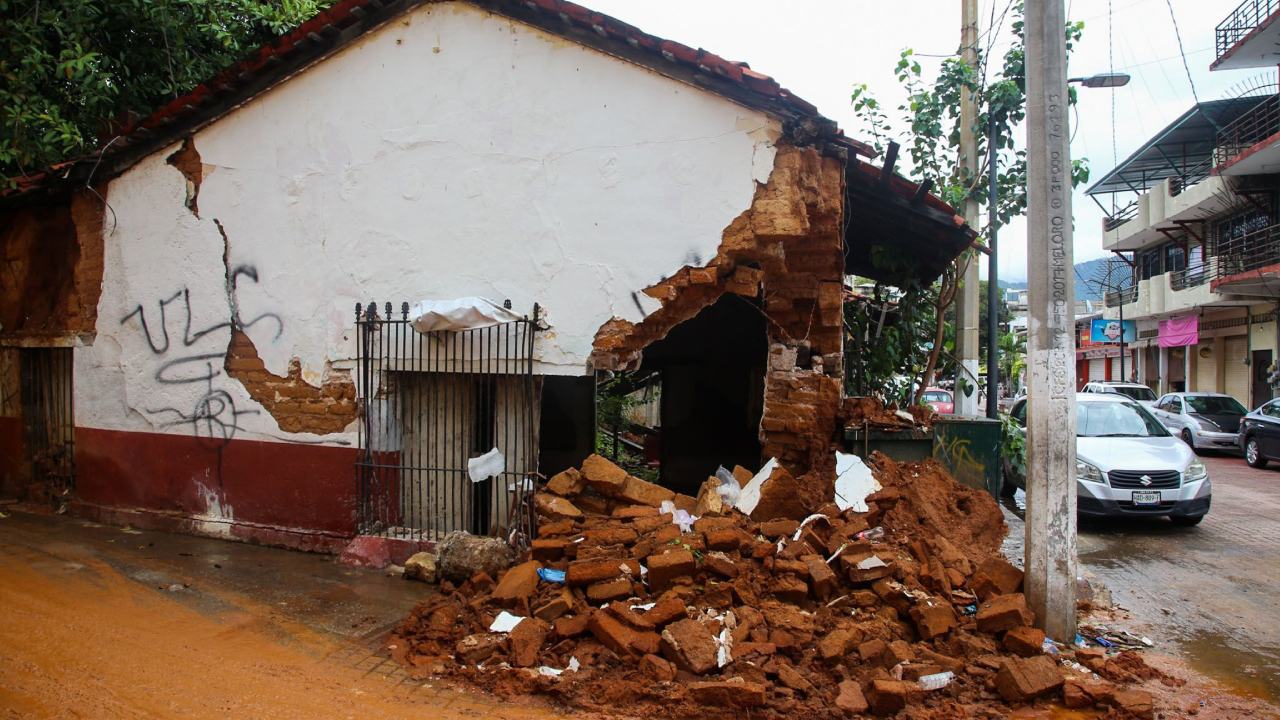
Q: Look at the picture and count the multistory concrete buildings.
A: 2